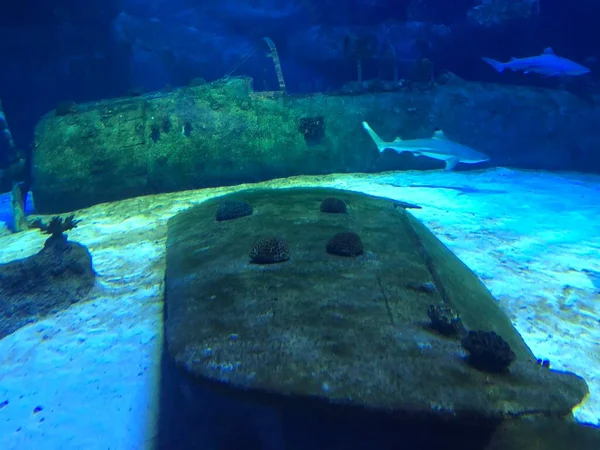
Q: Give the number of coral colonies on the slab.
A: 6